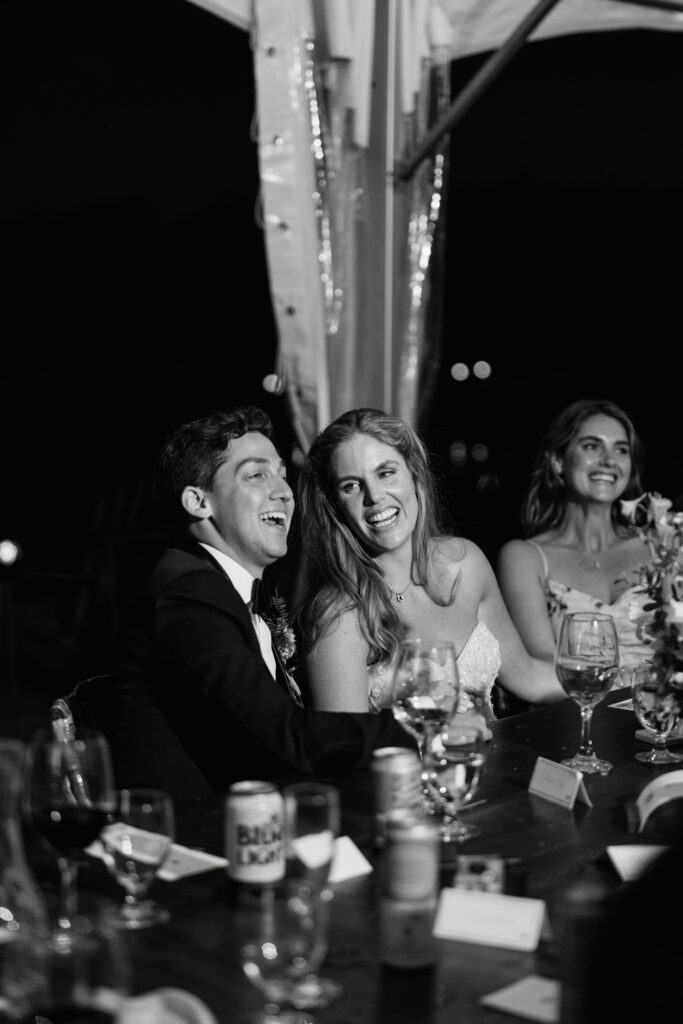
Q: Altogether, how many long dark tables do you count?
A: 1